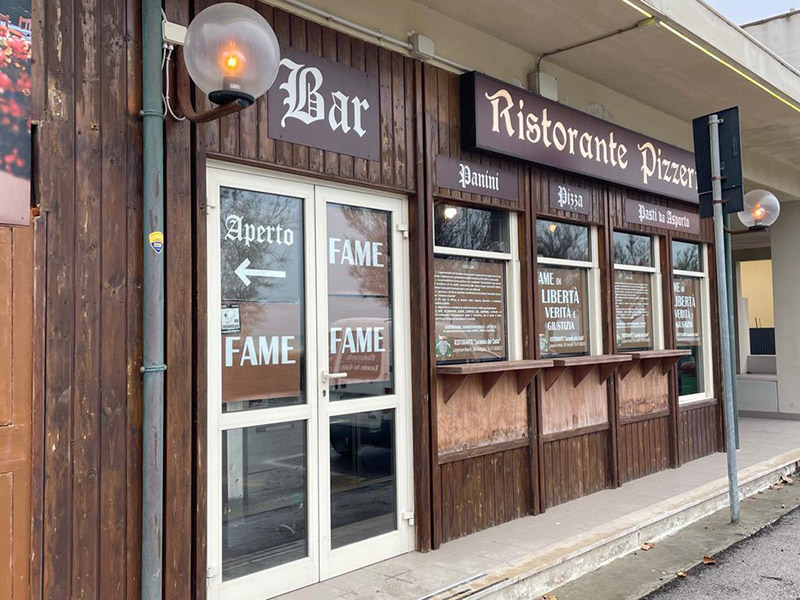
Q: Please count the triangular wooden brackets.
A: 9